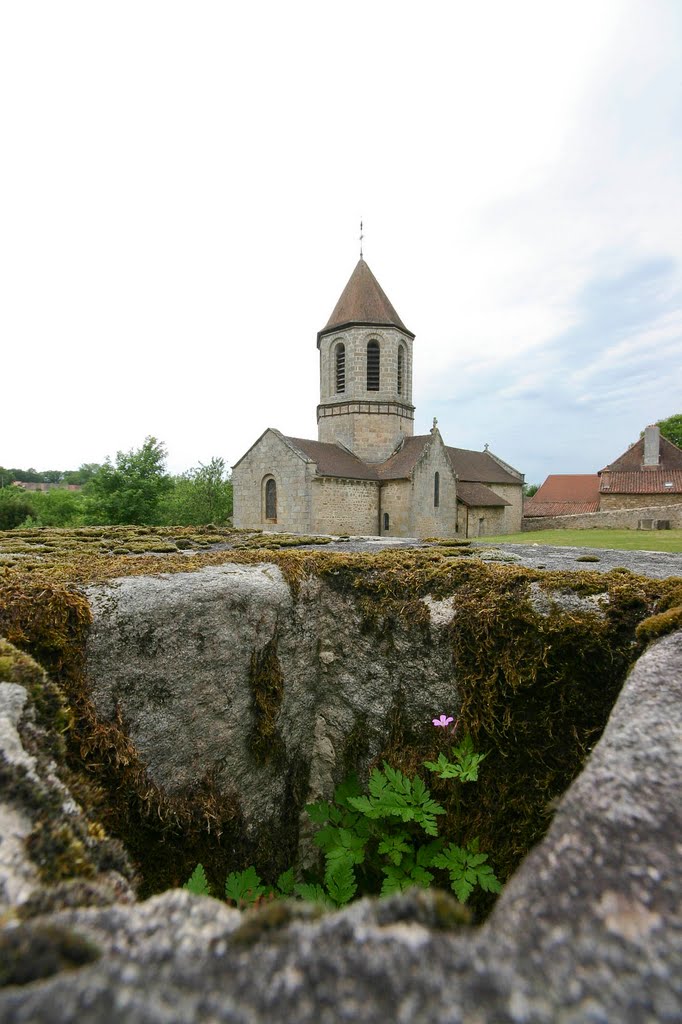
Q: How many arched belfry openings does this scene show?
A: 3